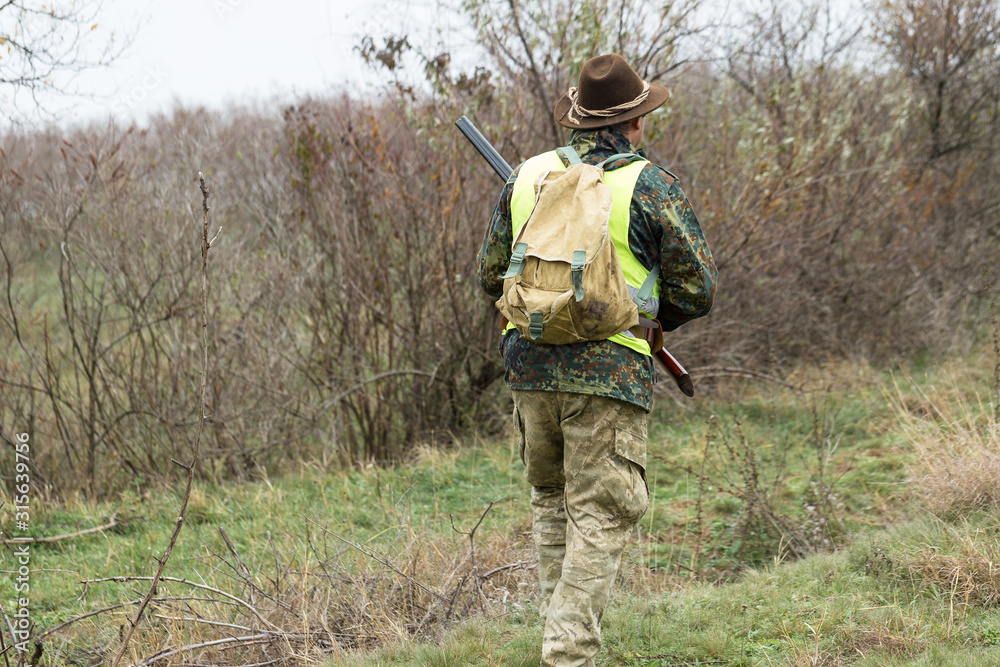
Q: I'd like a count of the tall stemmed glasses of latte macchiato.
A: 0